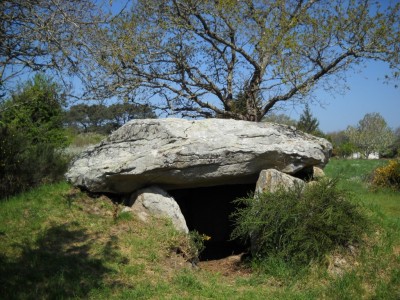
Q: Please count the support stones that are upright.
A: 2